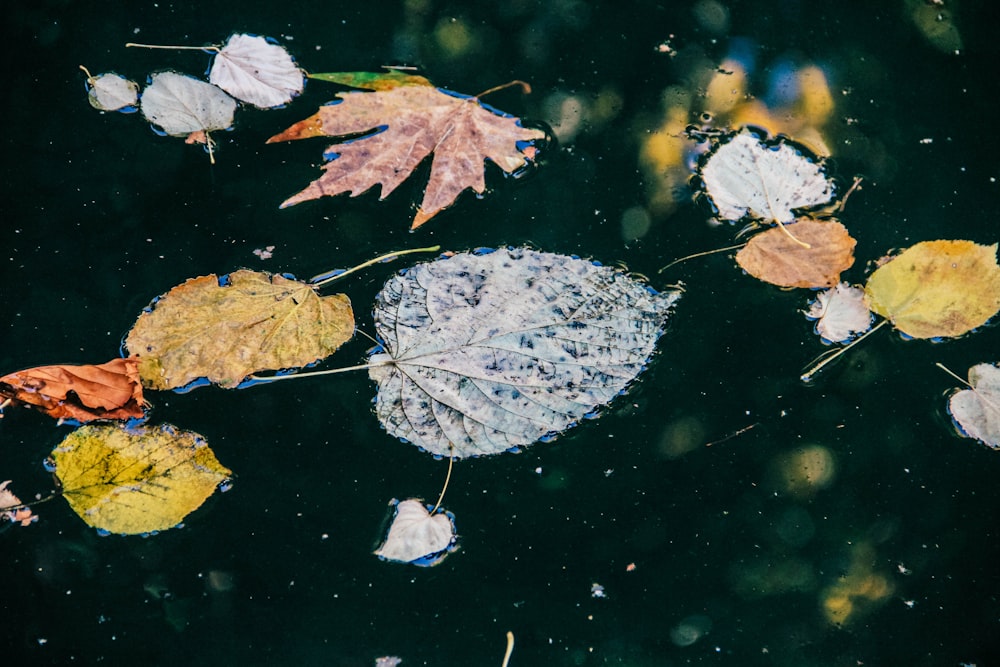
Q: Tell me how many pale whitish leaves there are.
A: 8